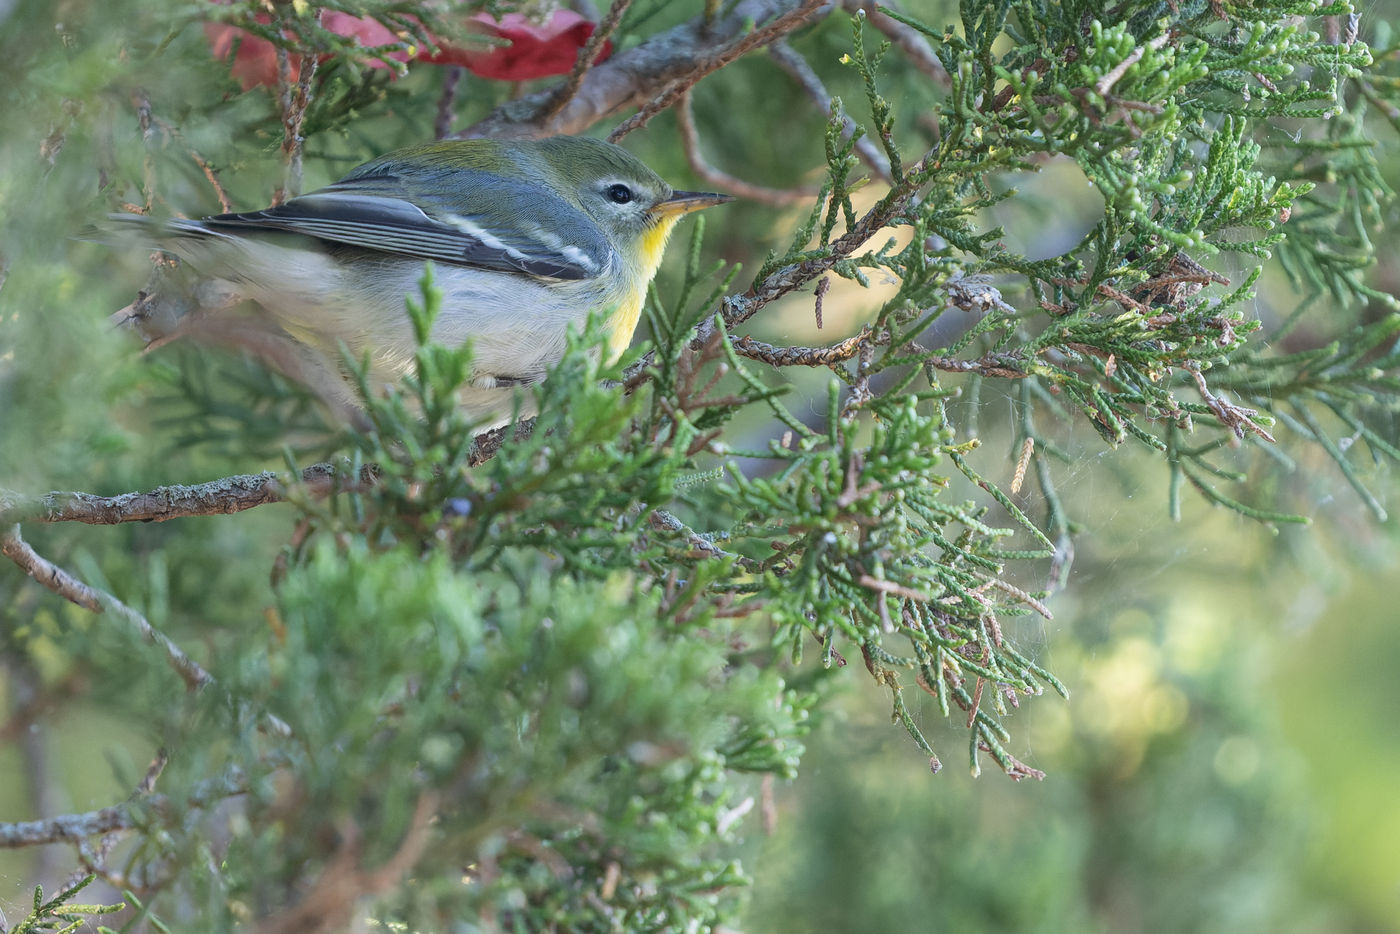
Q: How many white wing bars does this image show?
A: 2